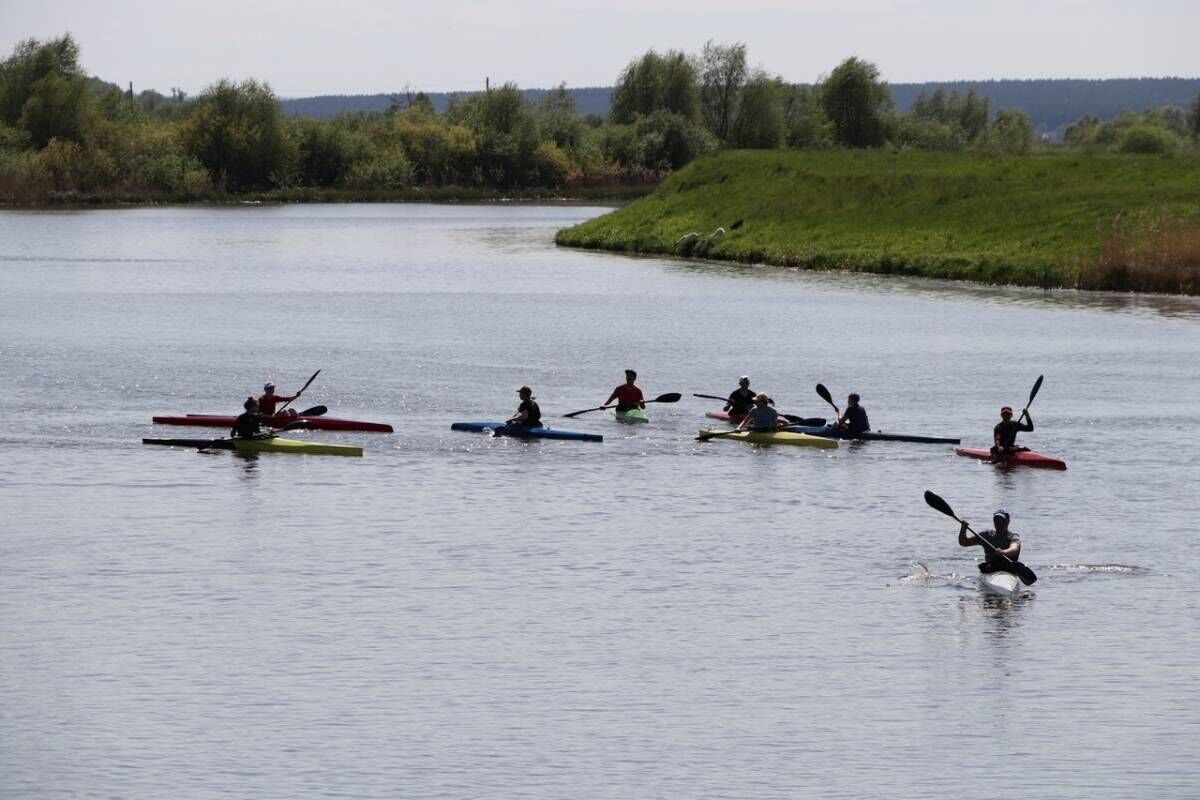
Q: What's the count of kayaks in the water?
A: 9